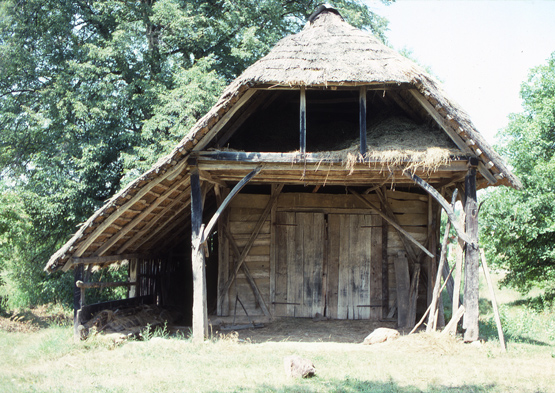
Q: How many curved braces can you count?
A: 2